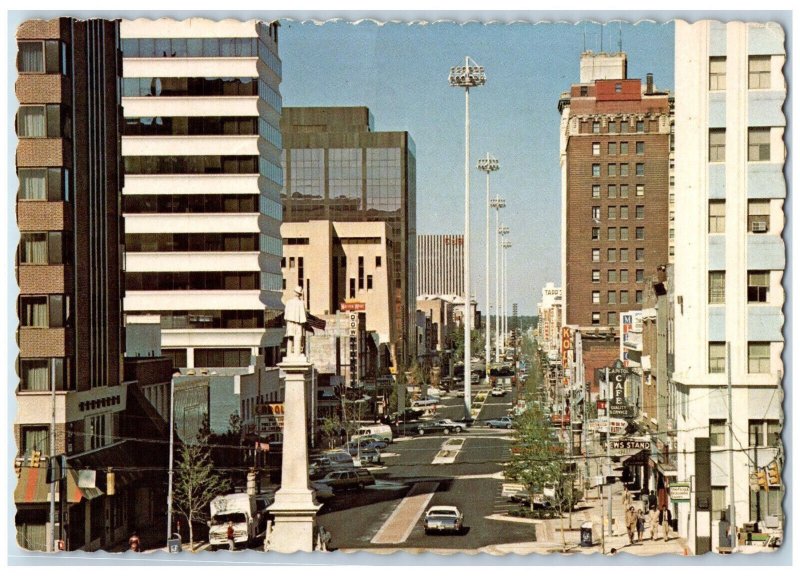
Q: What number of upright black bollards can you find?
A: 0